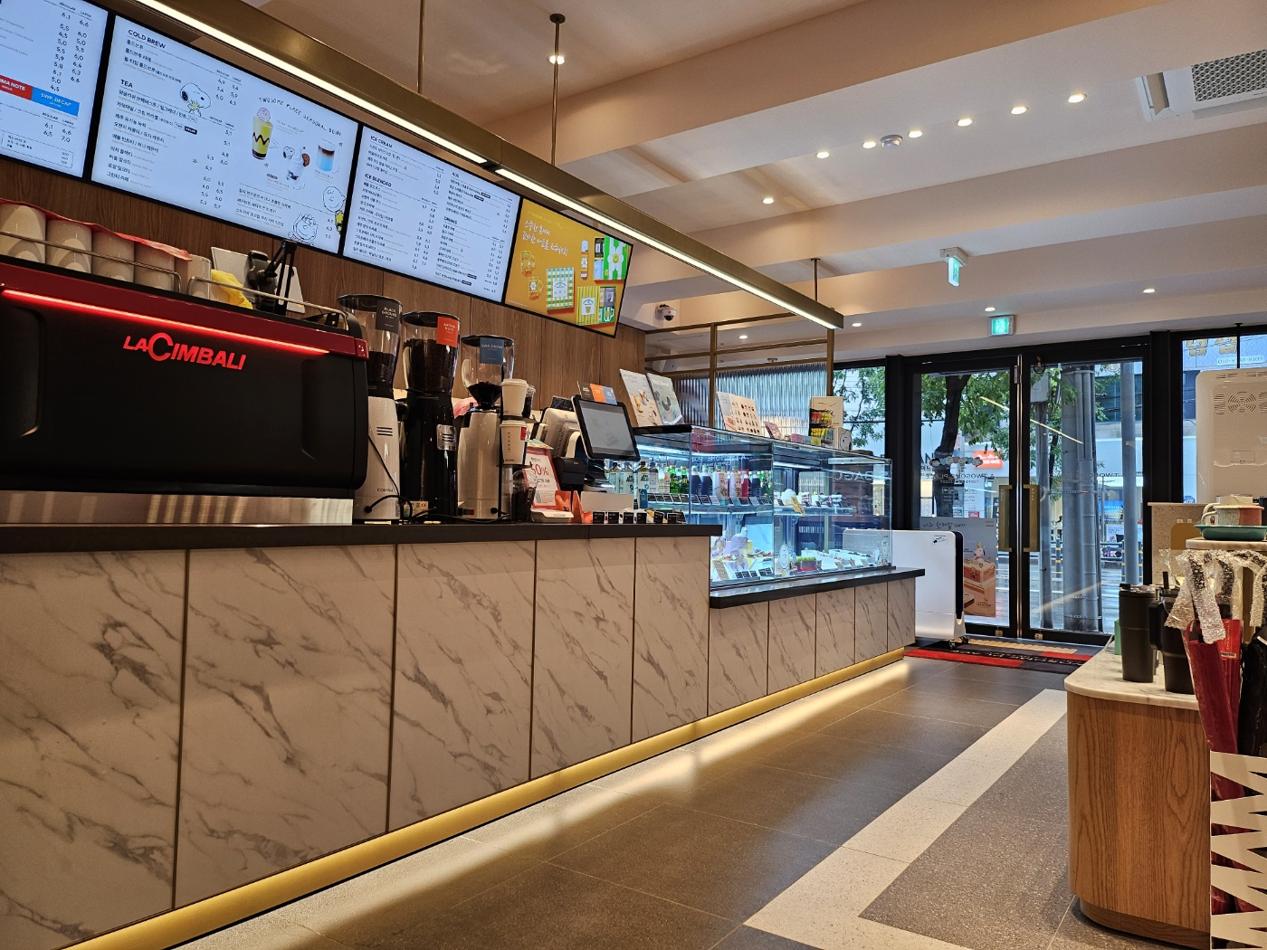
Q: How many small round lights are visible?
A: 12